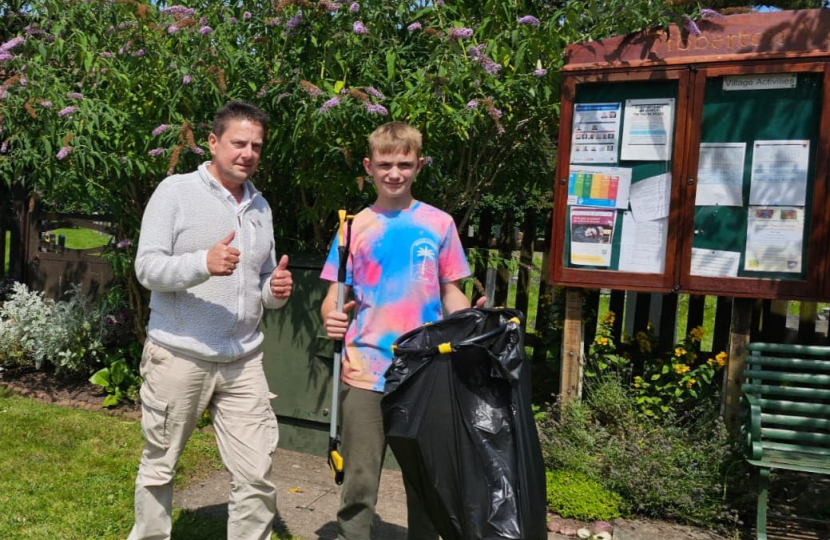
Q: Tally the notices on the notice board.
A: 10